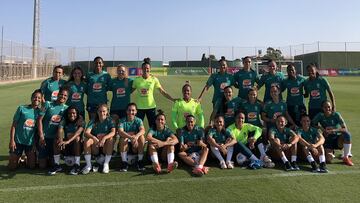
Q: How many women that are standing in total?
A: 10